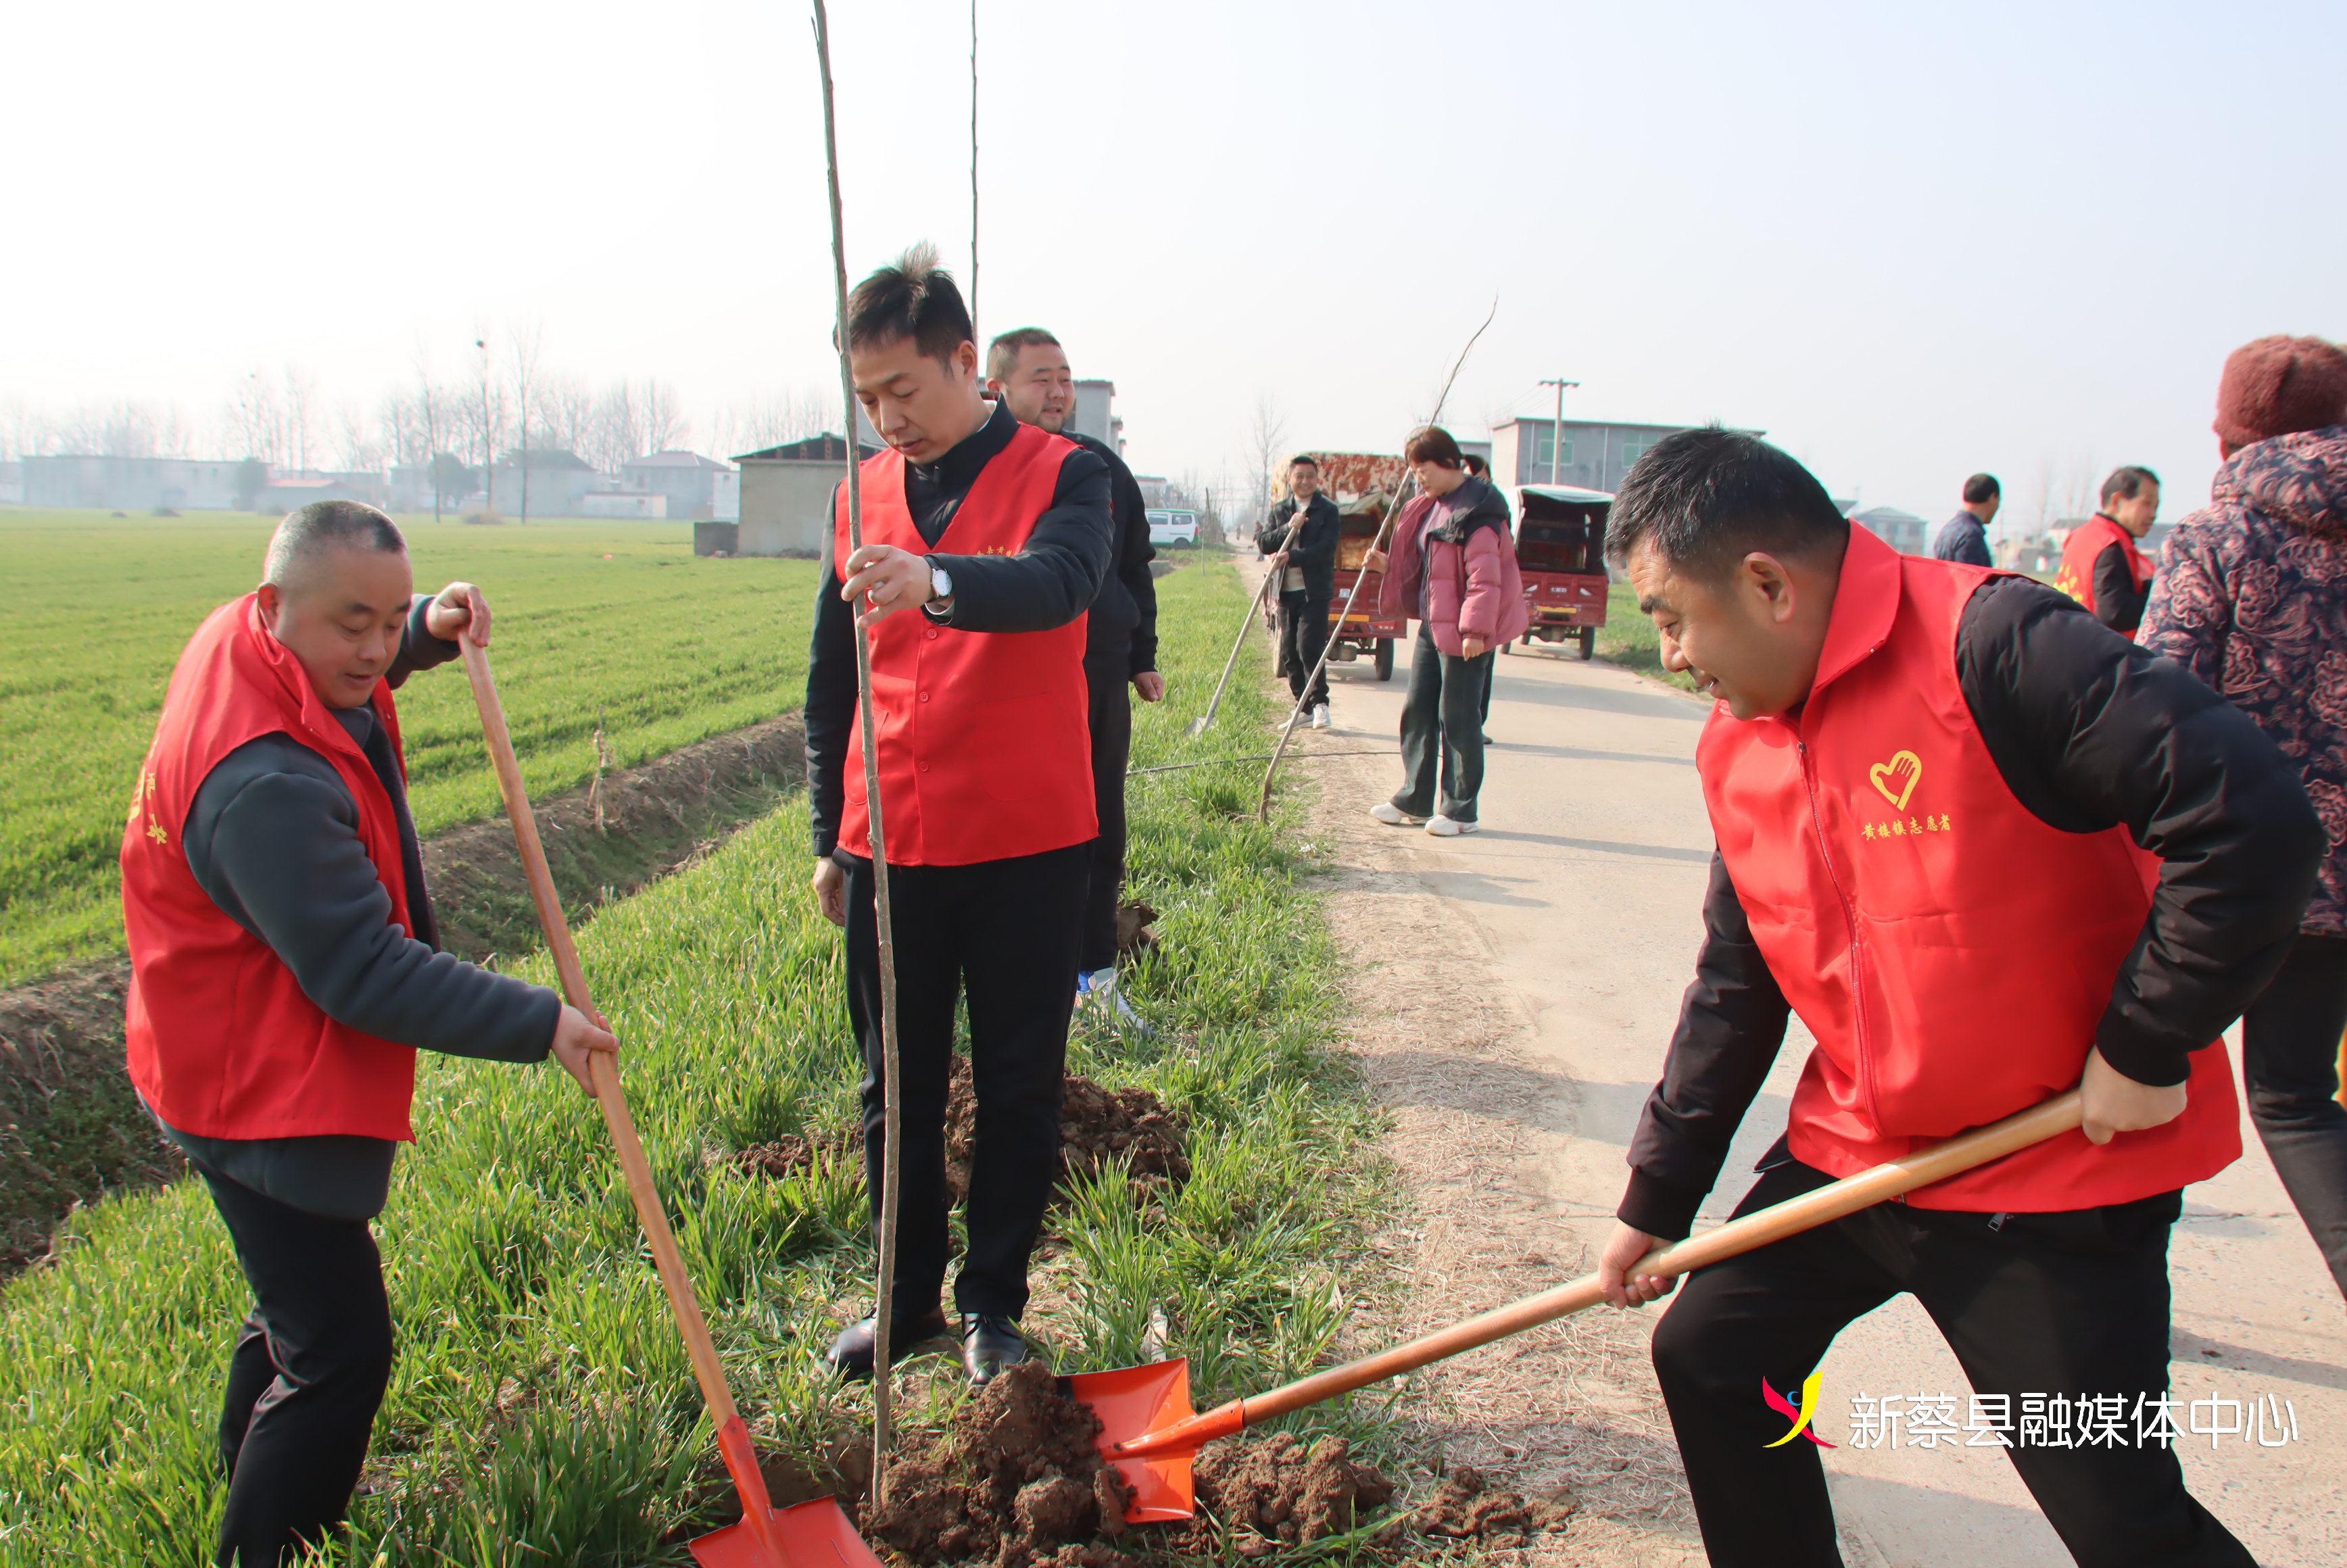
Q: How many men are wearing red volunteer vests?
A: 4